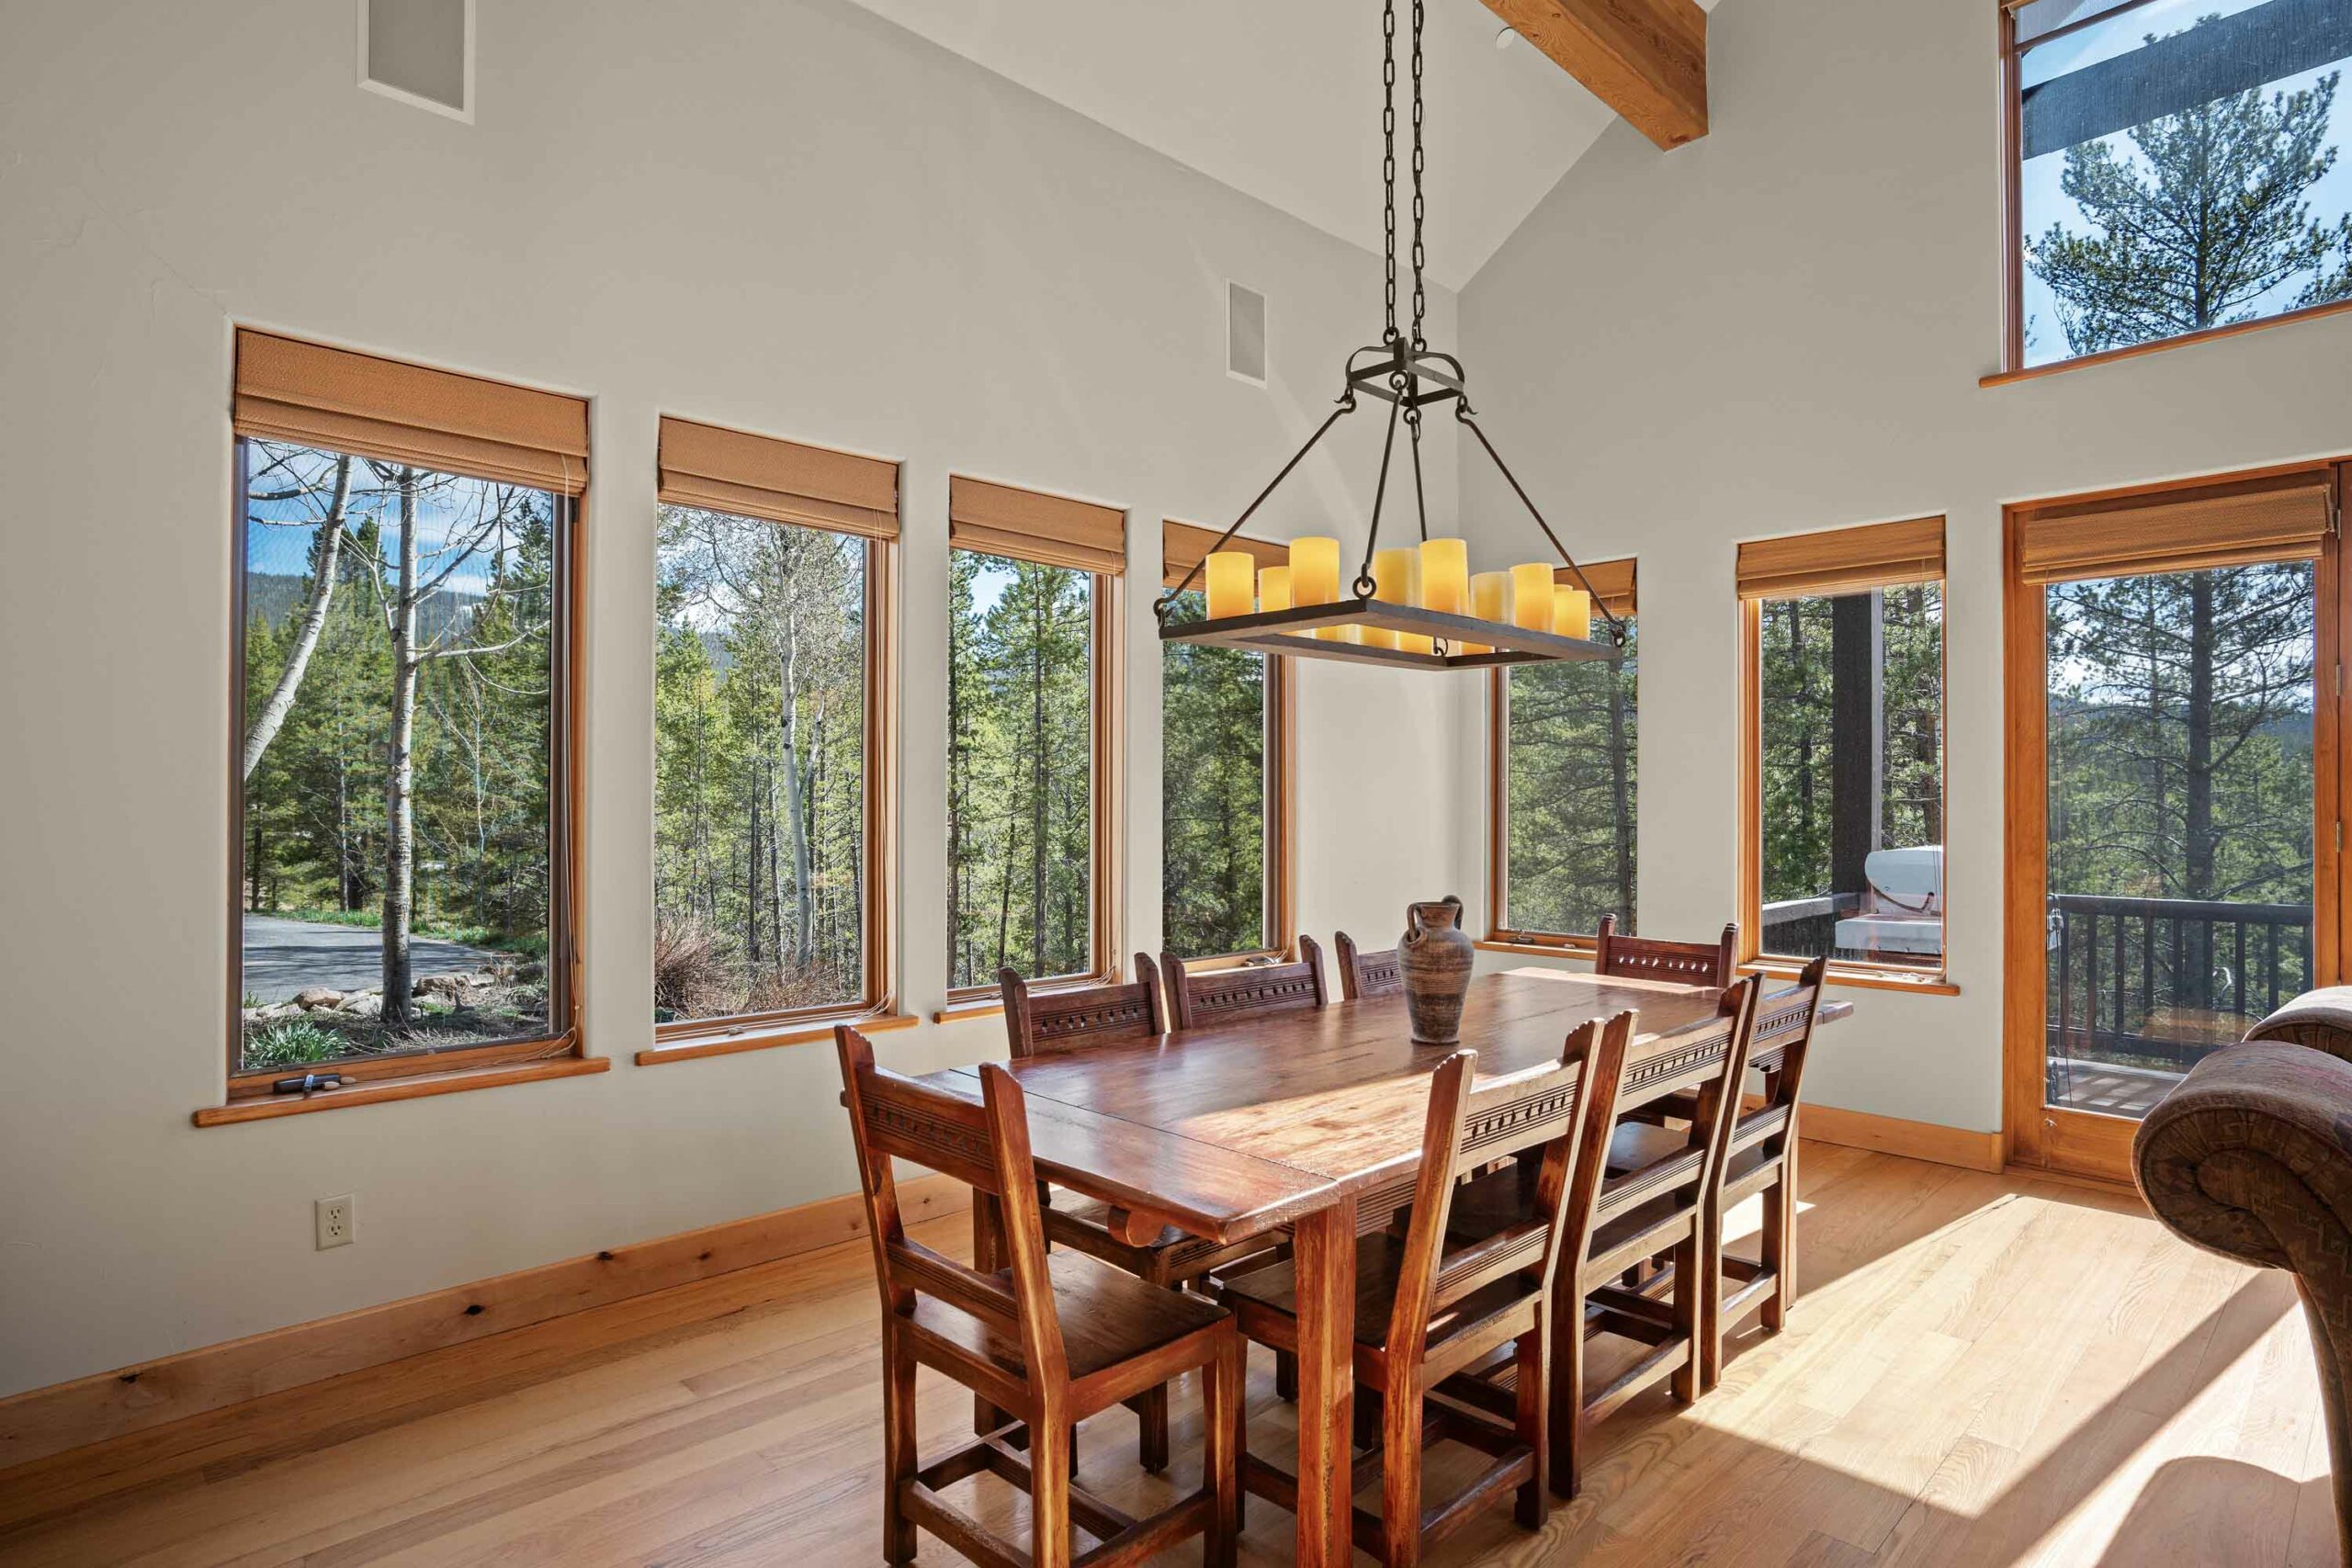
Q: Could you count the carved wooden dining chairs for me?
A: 8